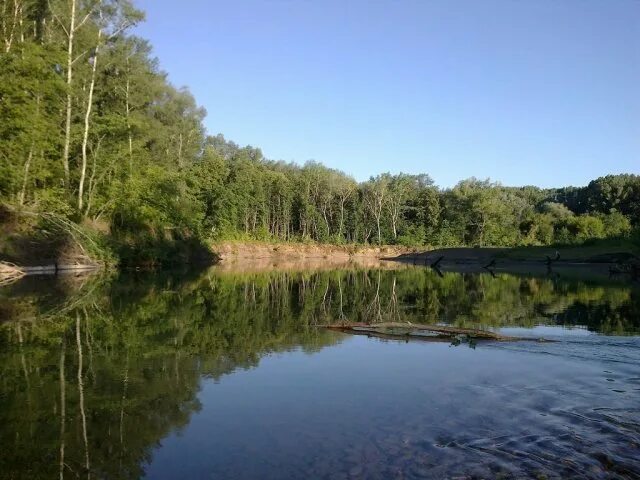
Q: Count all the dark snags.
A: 3